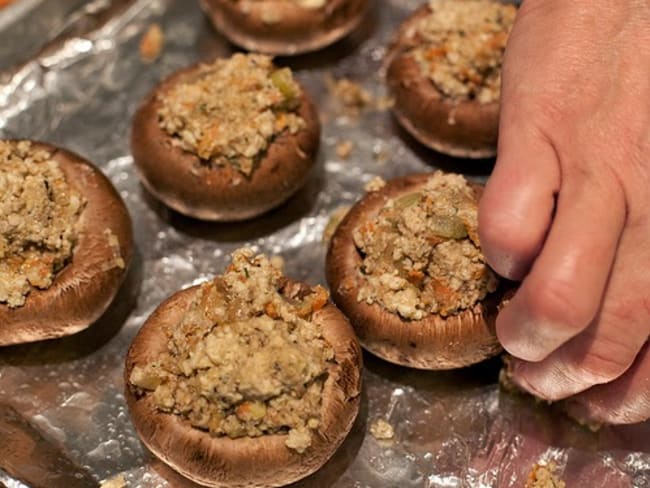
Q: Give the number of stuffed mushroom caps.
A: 6